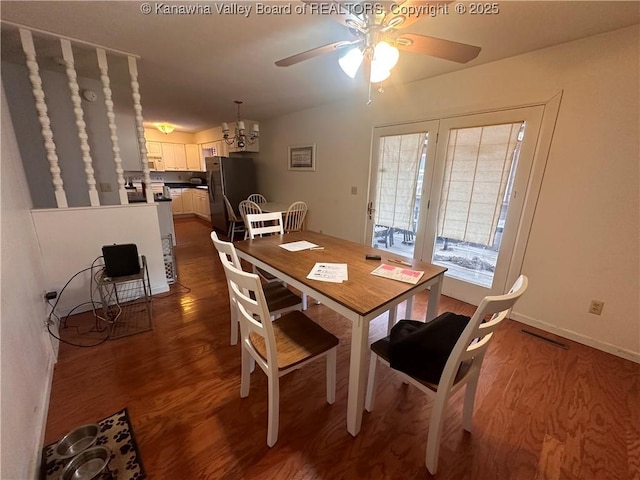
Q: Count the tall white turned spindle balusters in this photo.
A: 4